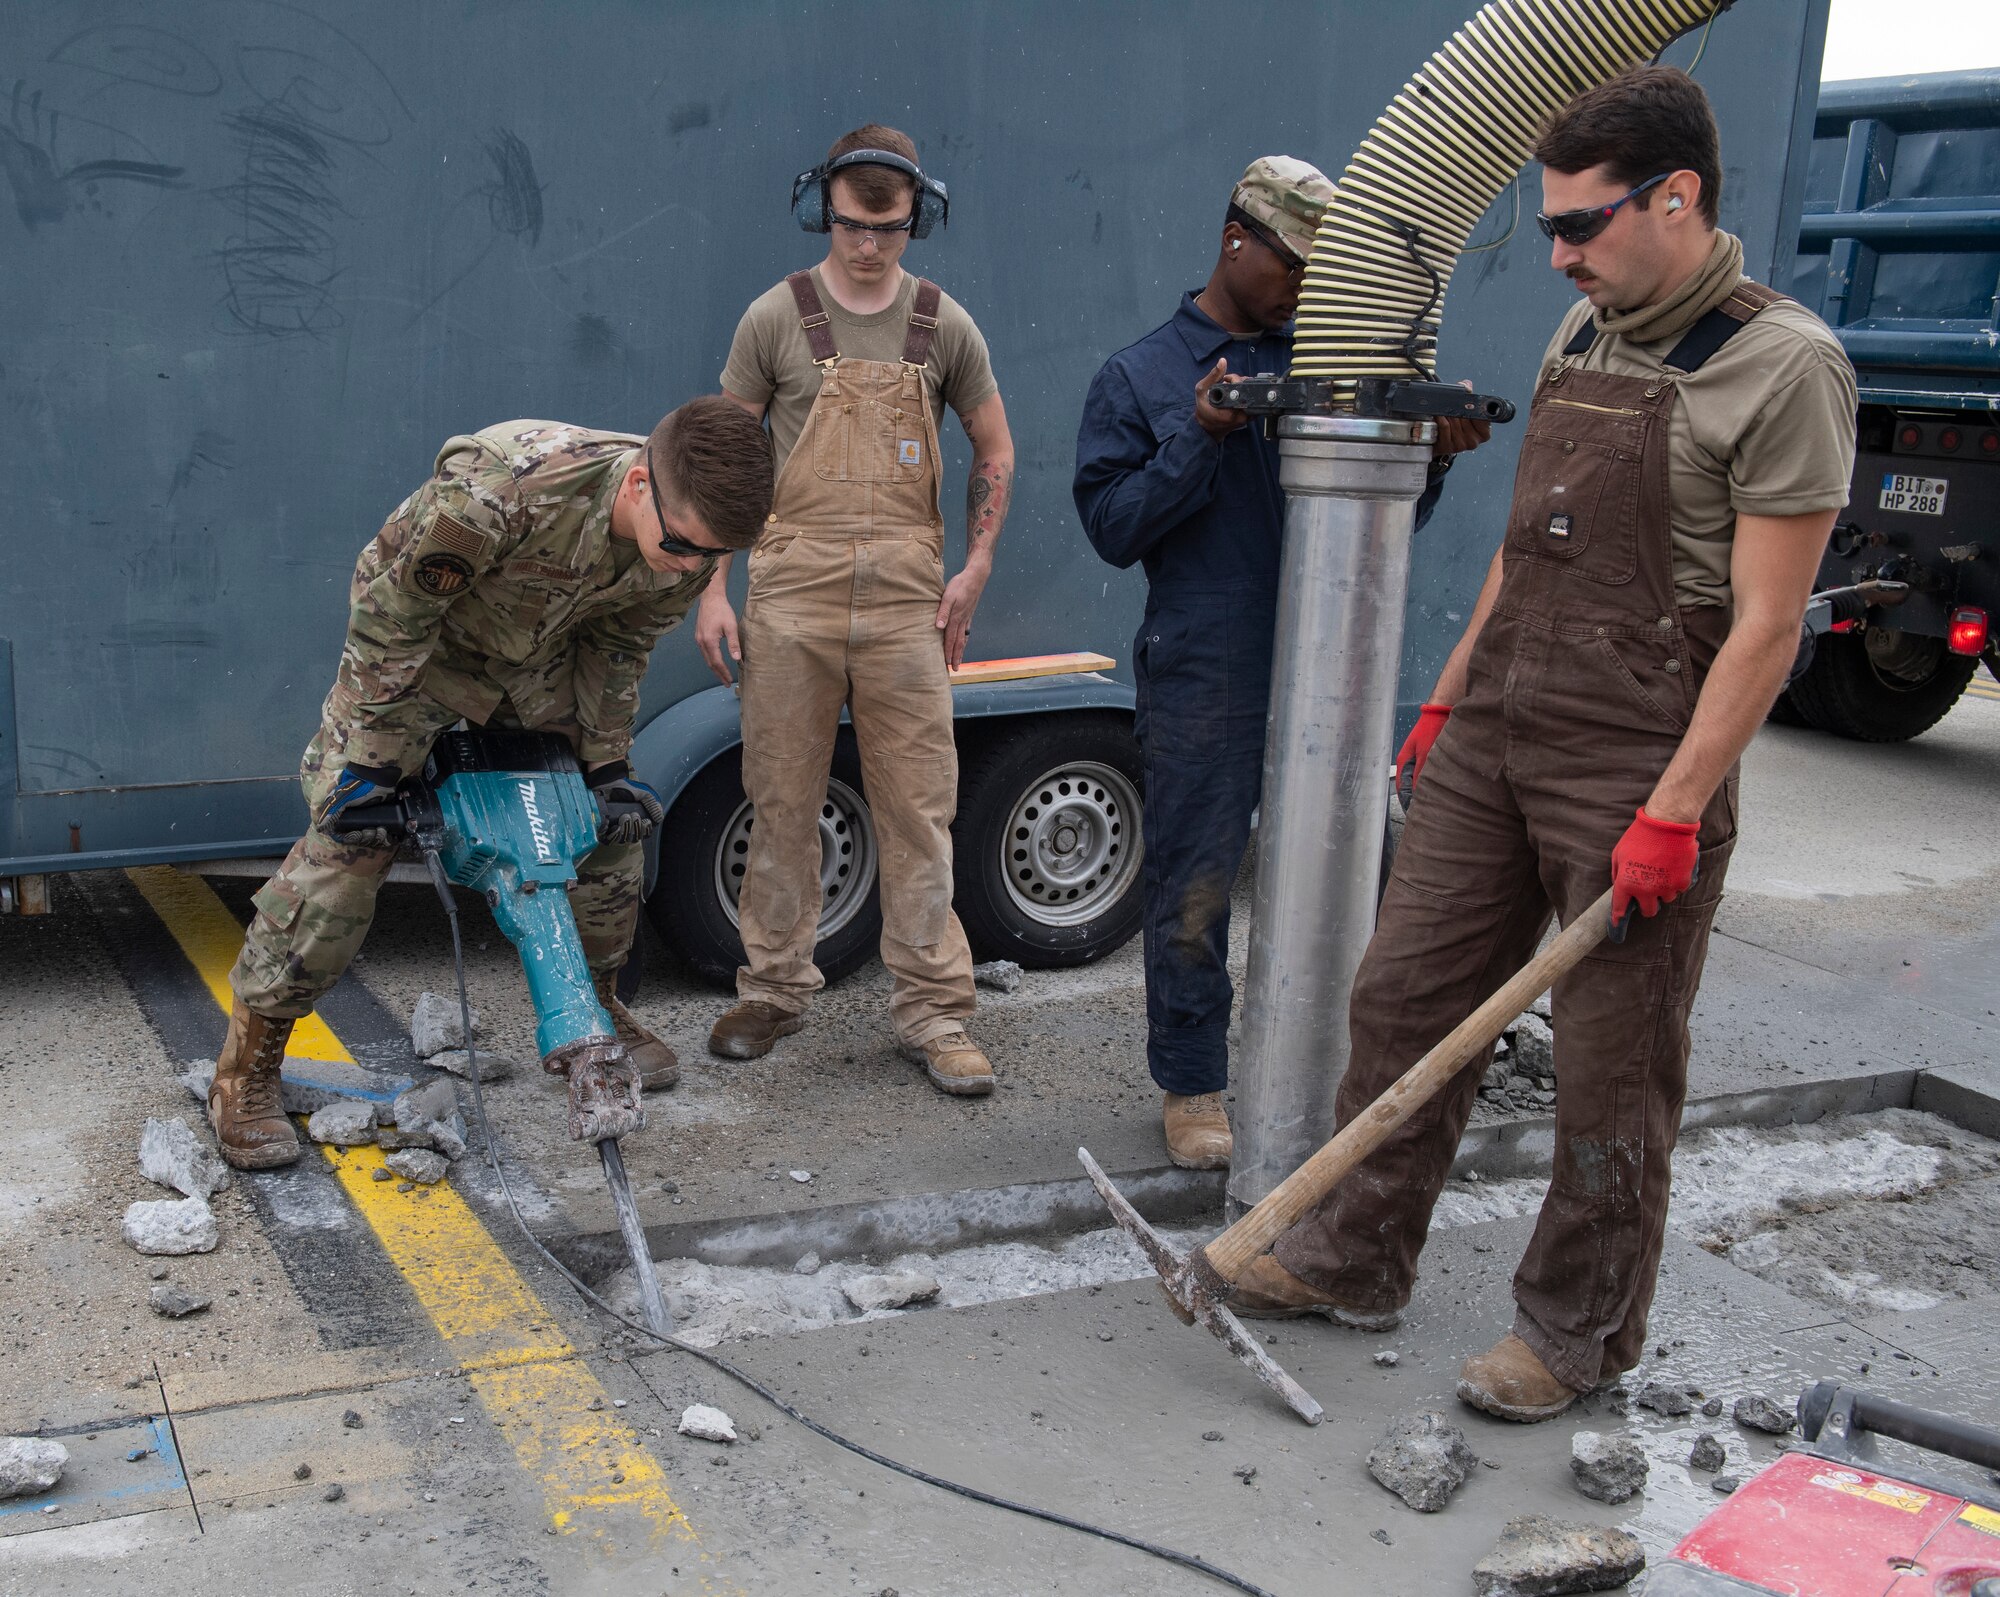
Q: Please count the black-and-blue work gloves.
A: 2